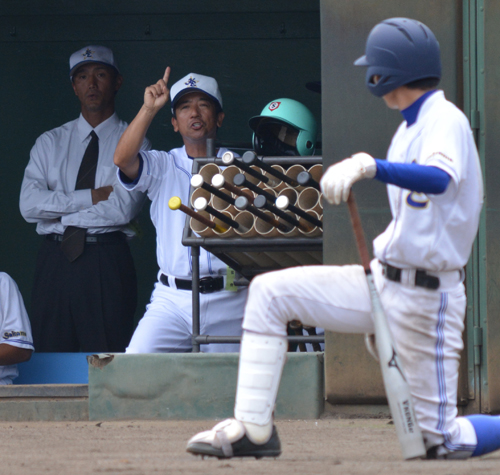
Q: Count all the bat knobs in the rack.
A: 11